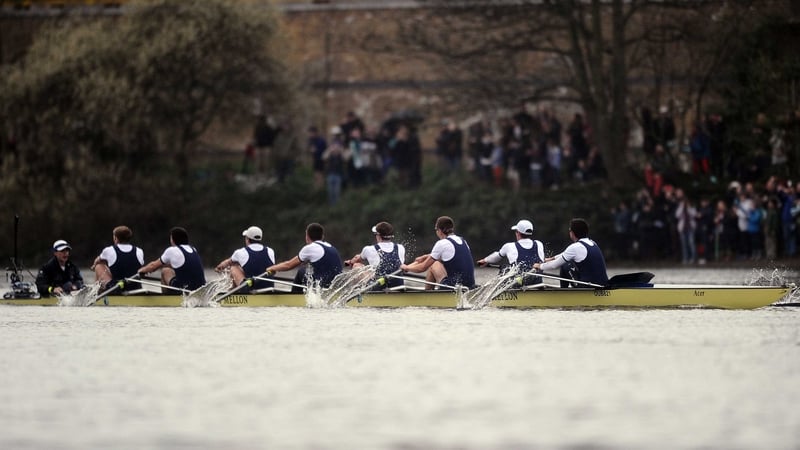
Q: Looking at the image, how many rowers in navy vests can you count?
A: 8